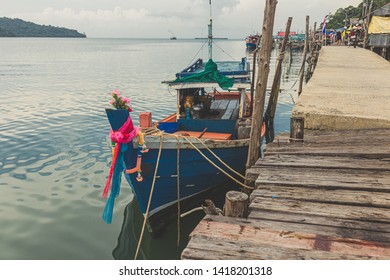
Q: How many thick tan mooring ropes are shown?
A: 4